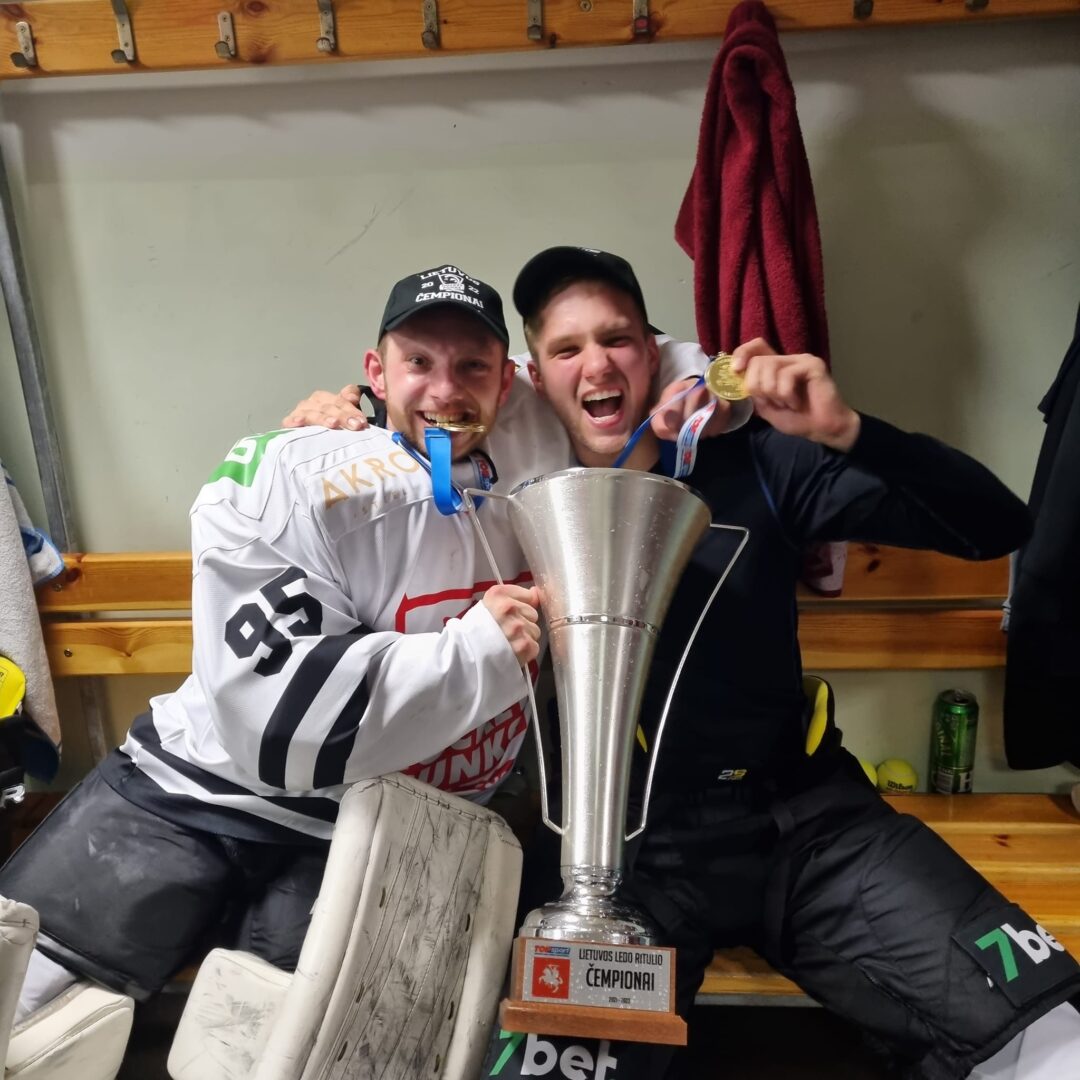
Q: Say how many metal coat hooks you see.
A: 9